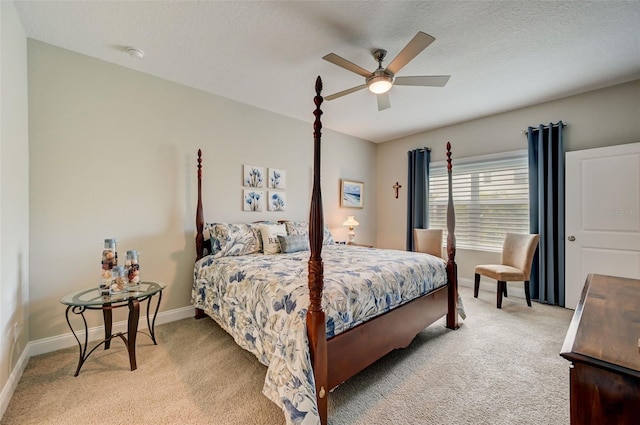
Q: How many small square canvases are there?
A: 4